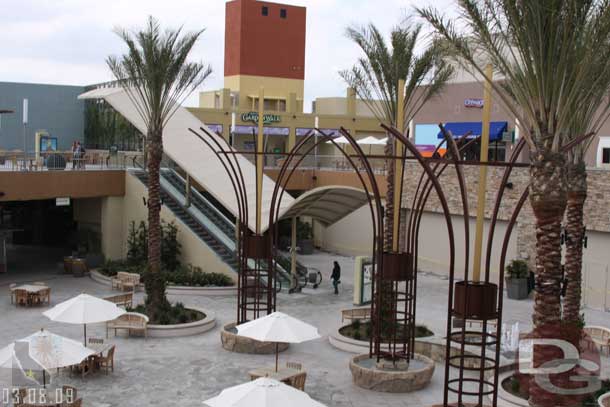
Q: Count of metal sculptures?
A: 3